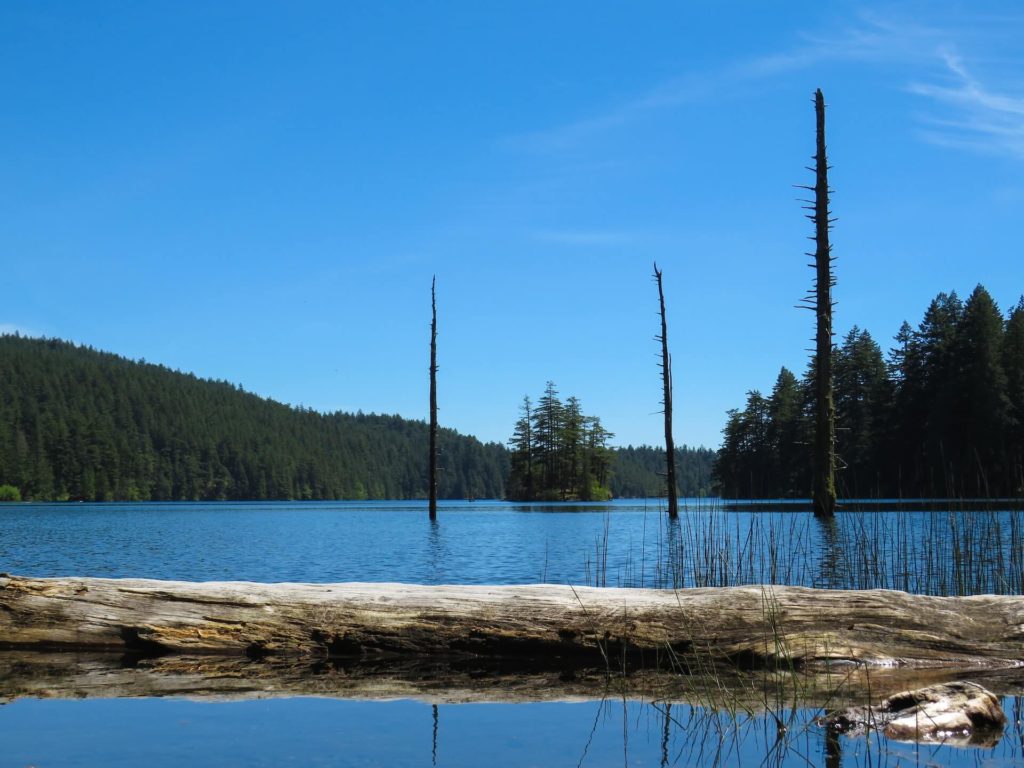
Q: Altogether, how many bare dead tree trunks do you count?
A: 3